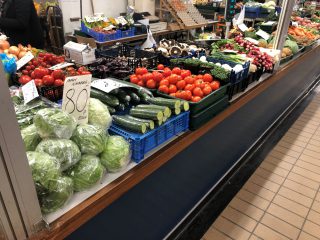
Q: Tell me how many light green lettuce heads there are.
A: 9